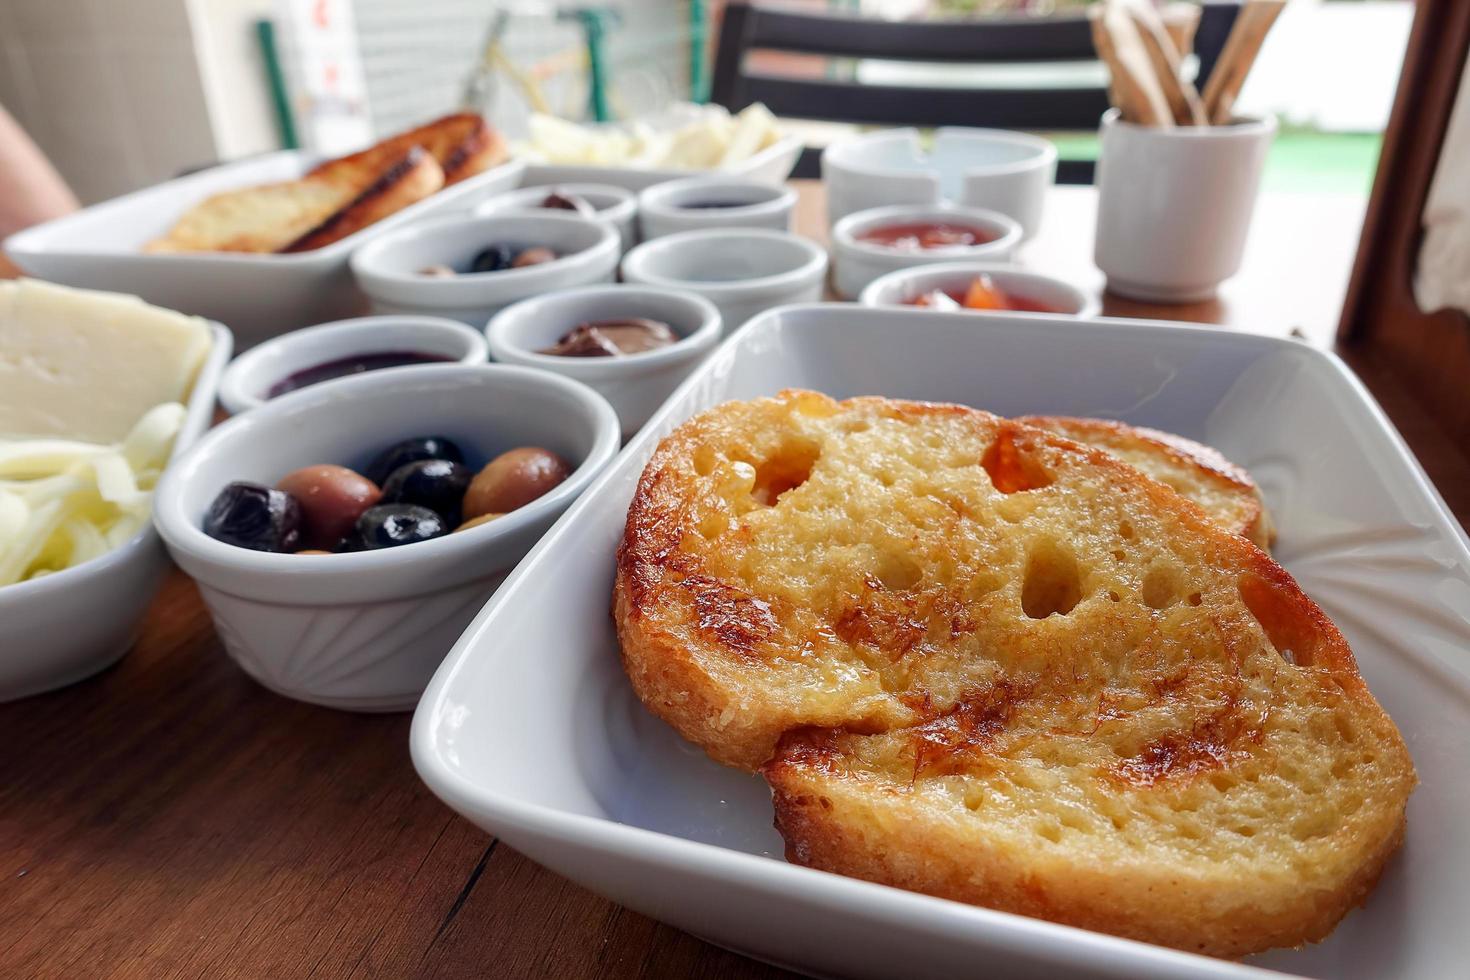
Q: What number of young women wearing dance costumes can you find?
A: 0